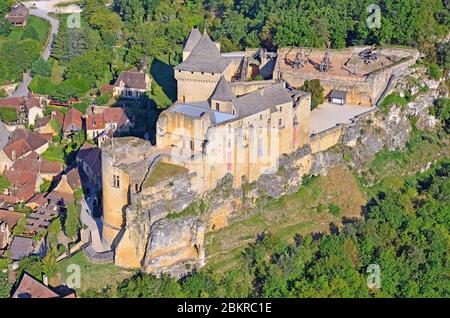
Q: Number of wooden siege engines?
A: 3